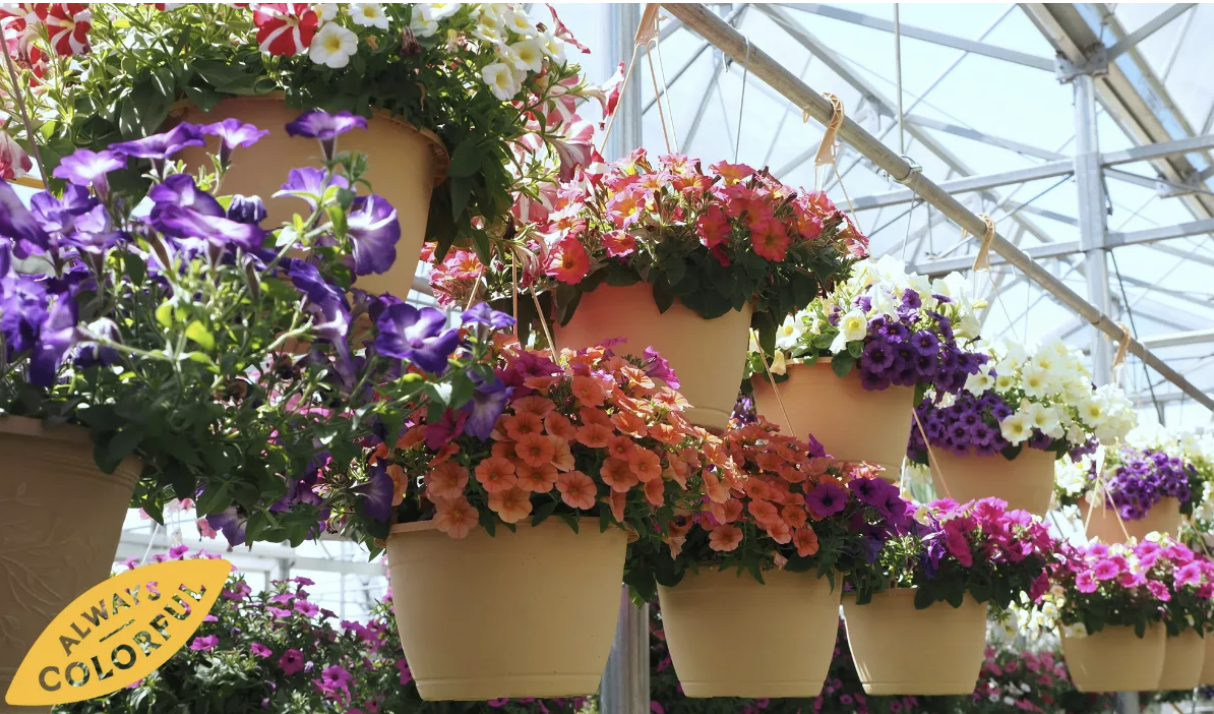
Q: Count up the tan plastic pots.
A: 12